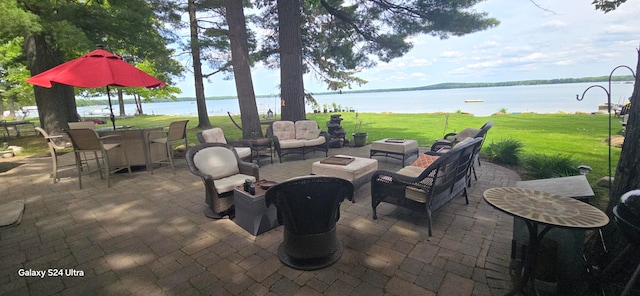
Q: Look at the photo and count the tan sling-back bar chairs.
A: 4